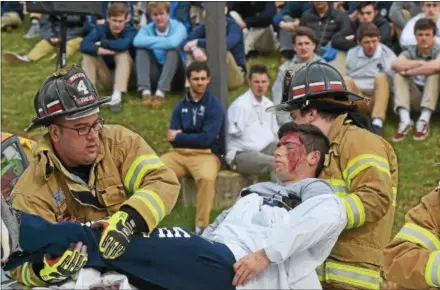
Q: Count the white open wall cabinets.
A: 0